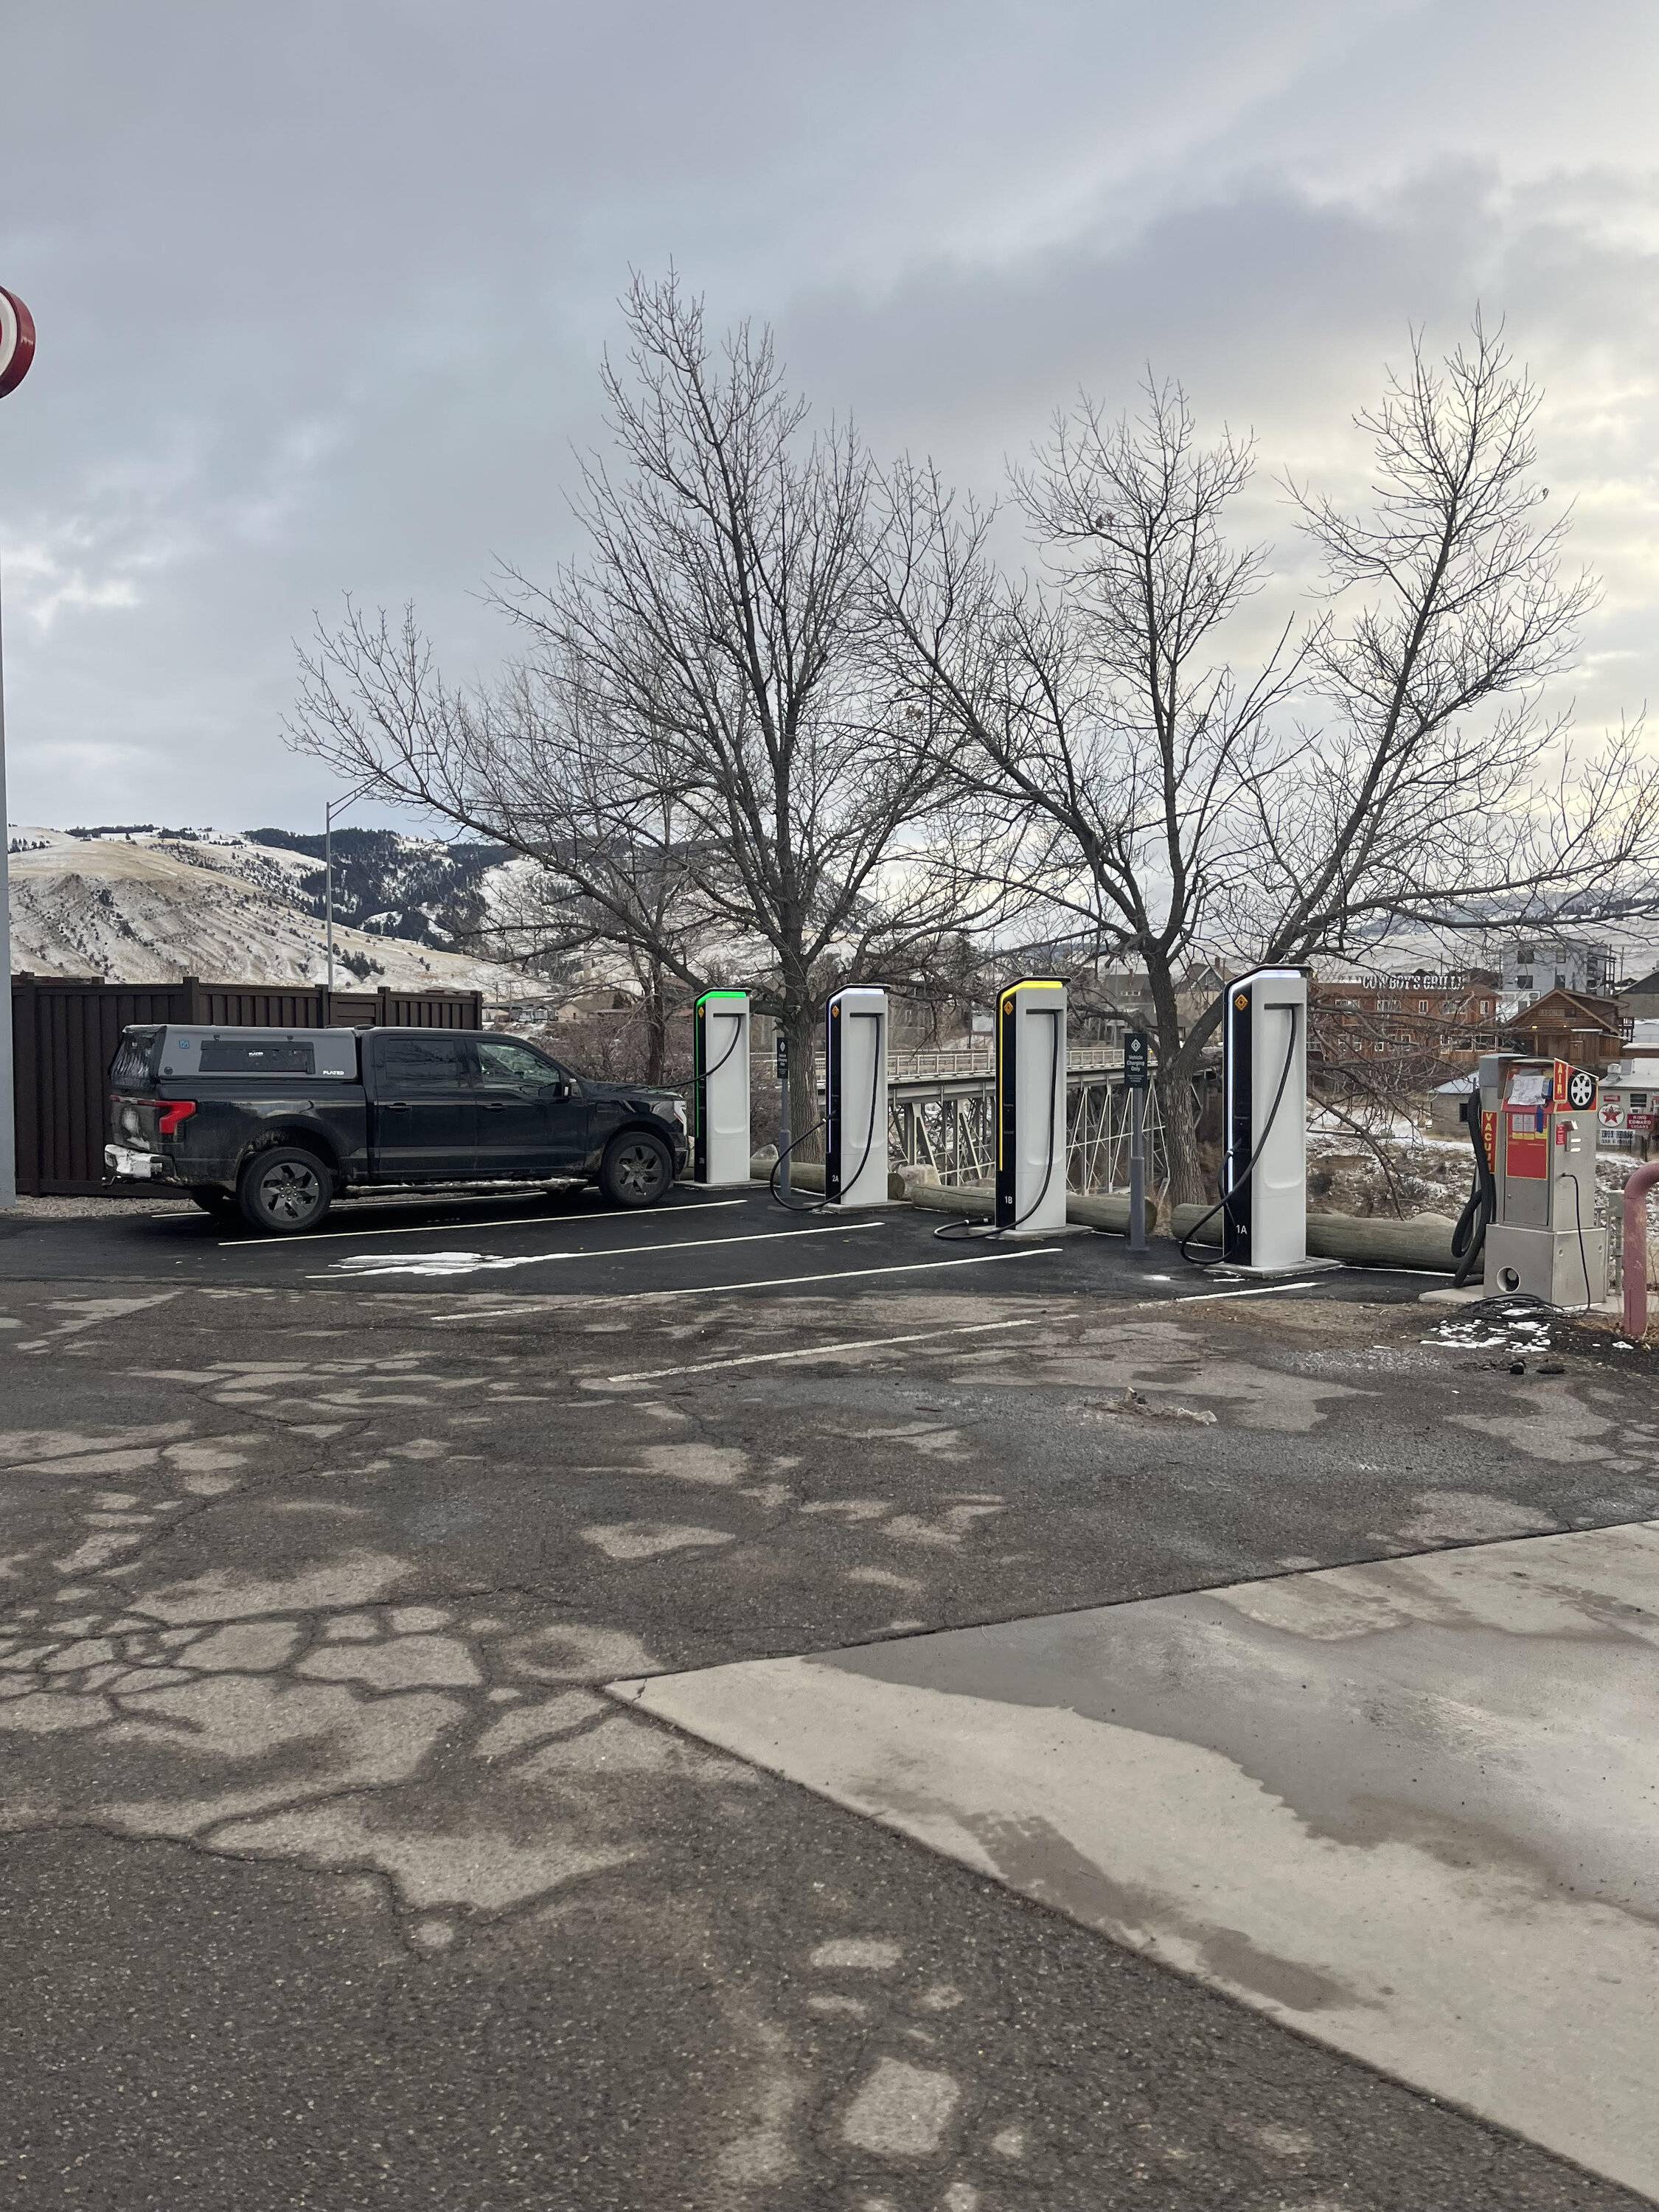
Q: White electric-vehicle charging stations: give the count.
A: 4